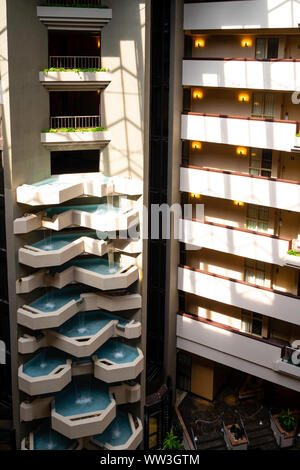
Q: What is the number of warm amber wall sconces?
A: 8